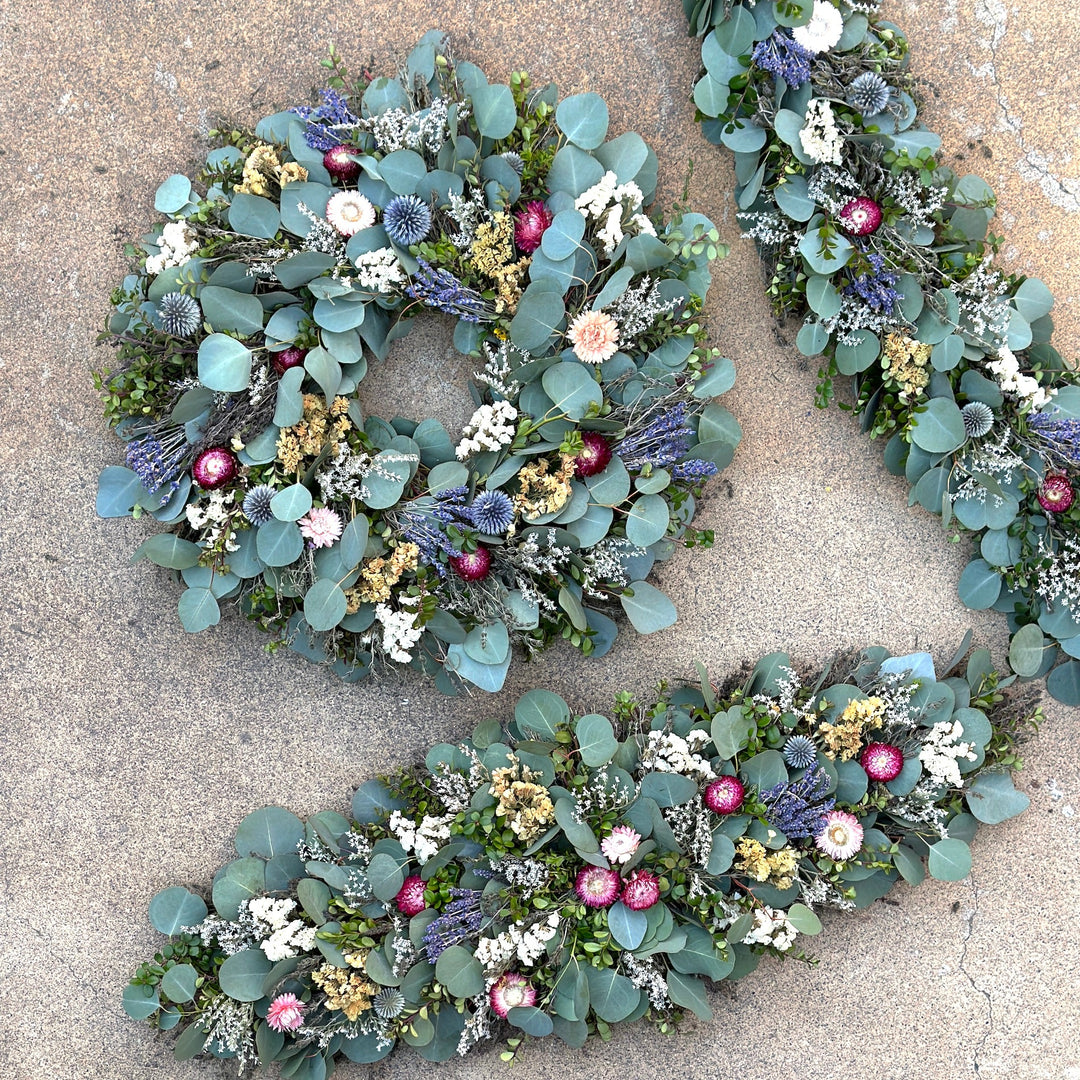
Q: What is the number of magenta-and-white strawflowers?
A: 14